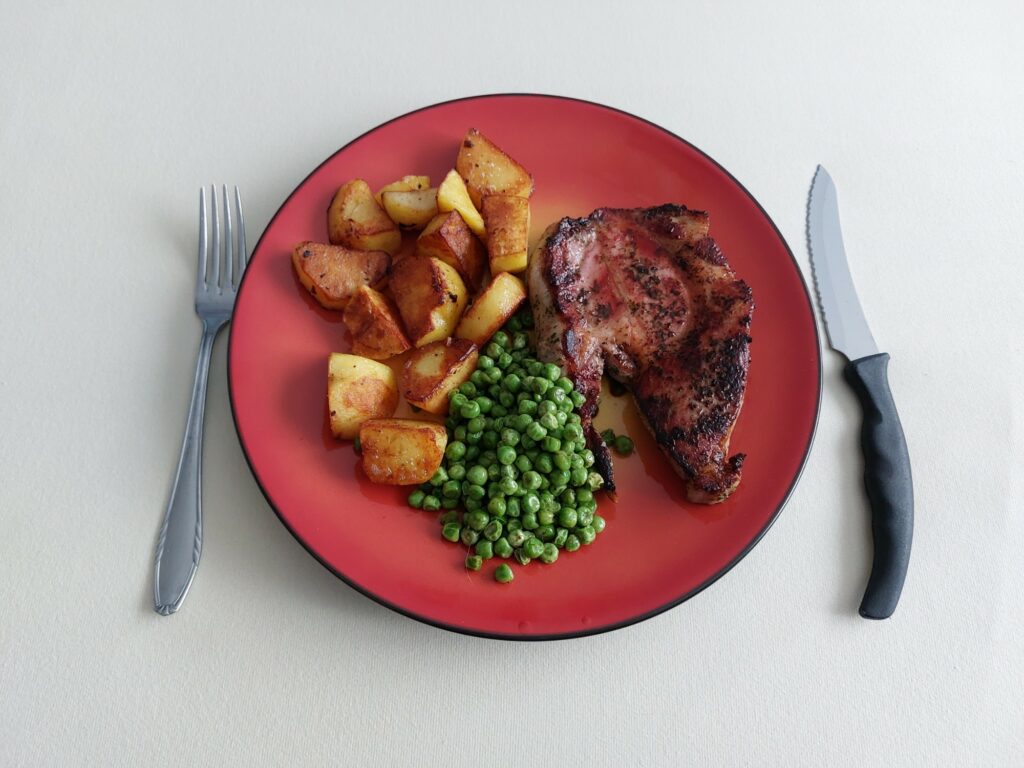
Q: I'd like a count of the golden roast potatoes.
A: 14